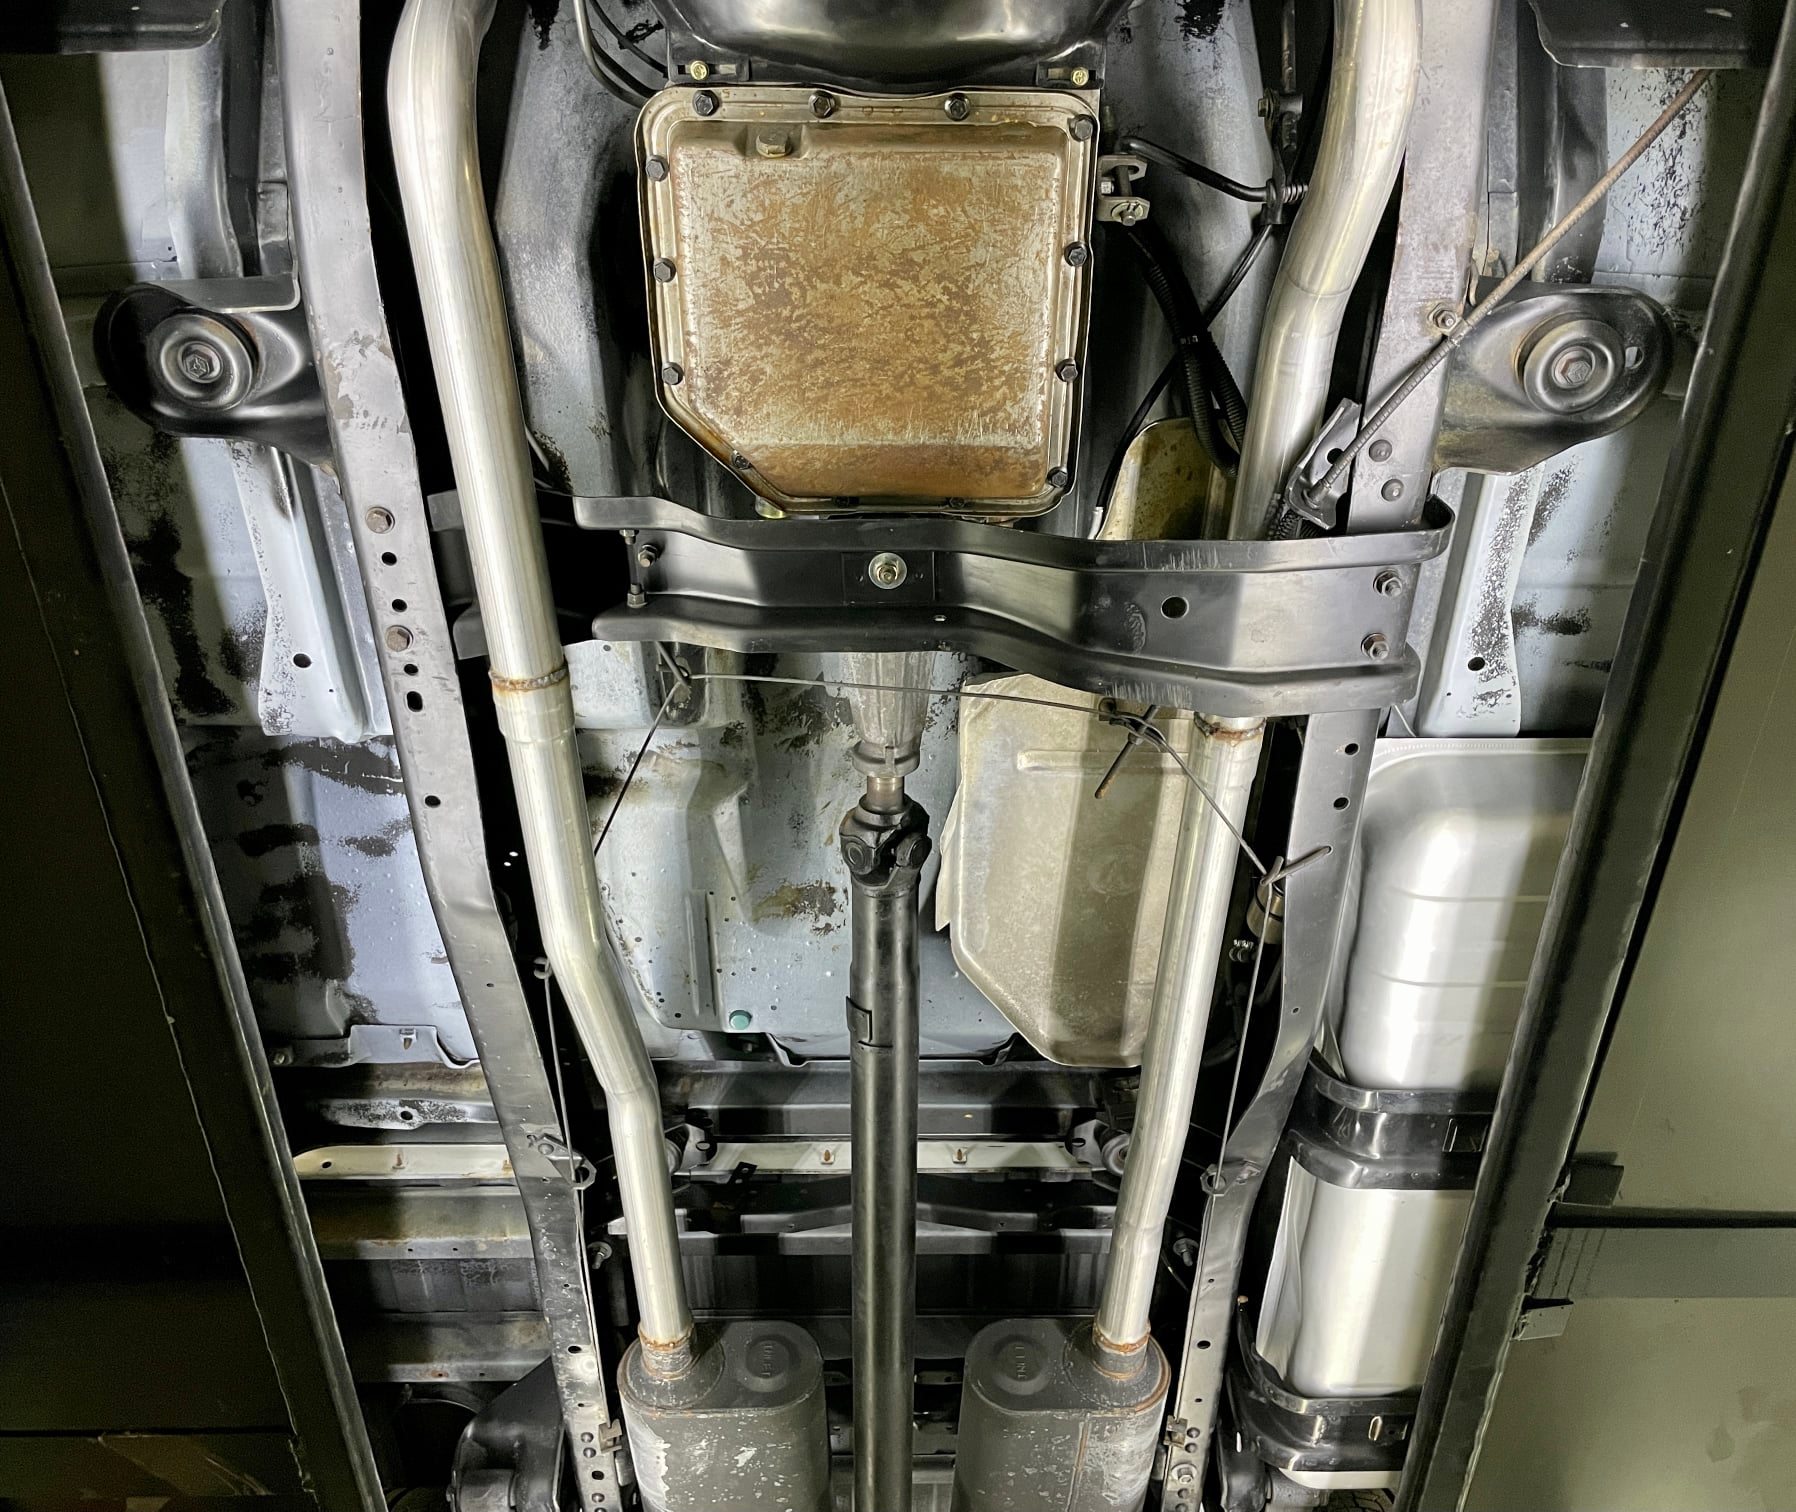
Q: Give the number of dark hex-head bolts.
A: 13